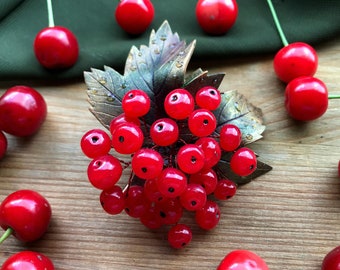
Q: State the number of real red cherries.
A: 12